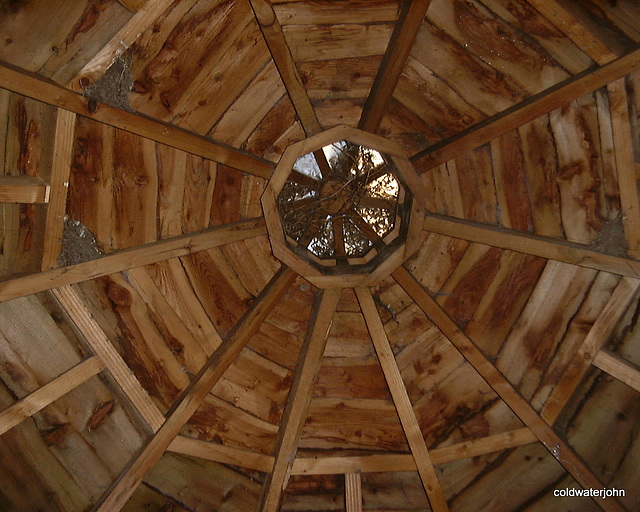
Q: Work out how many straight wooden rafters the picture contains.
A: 10